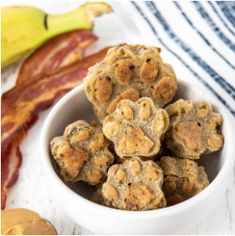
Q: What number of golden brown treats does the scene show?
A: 6